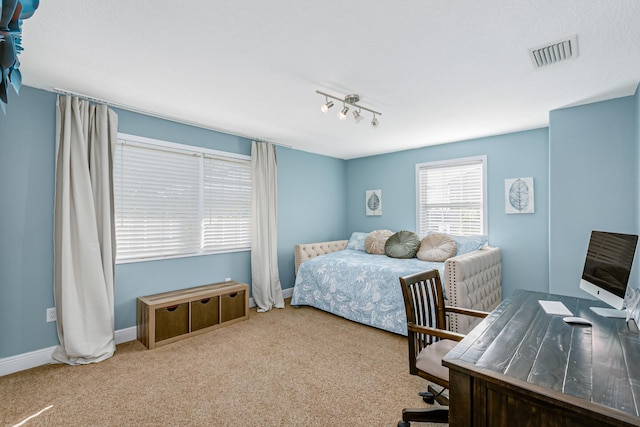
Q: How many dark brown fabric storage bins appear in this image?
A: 3